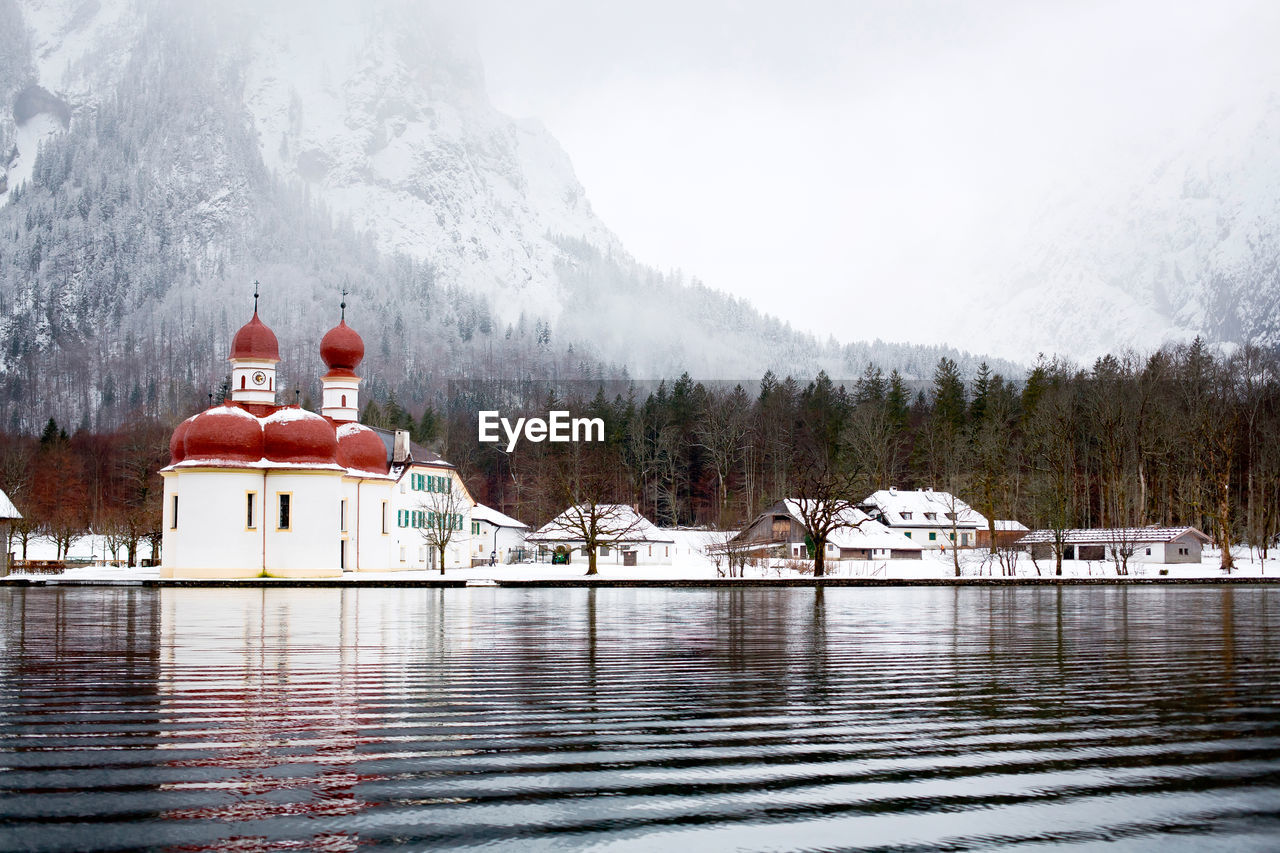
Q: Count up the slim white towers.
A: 2